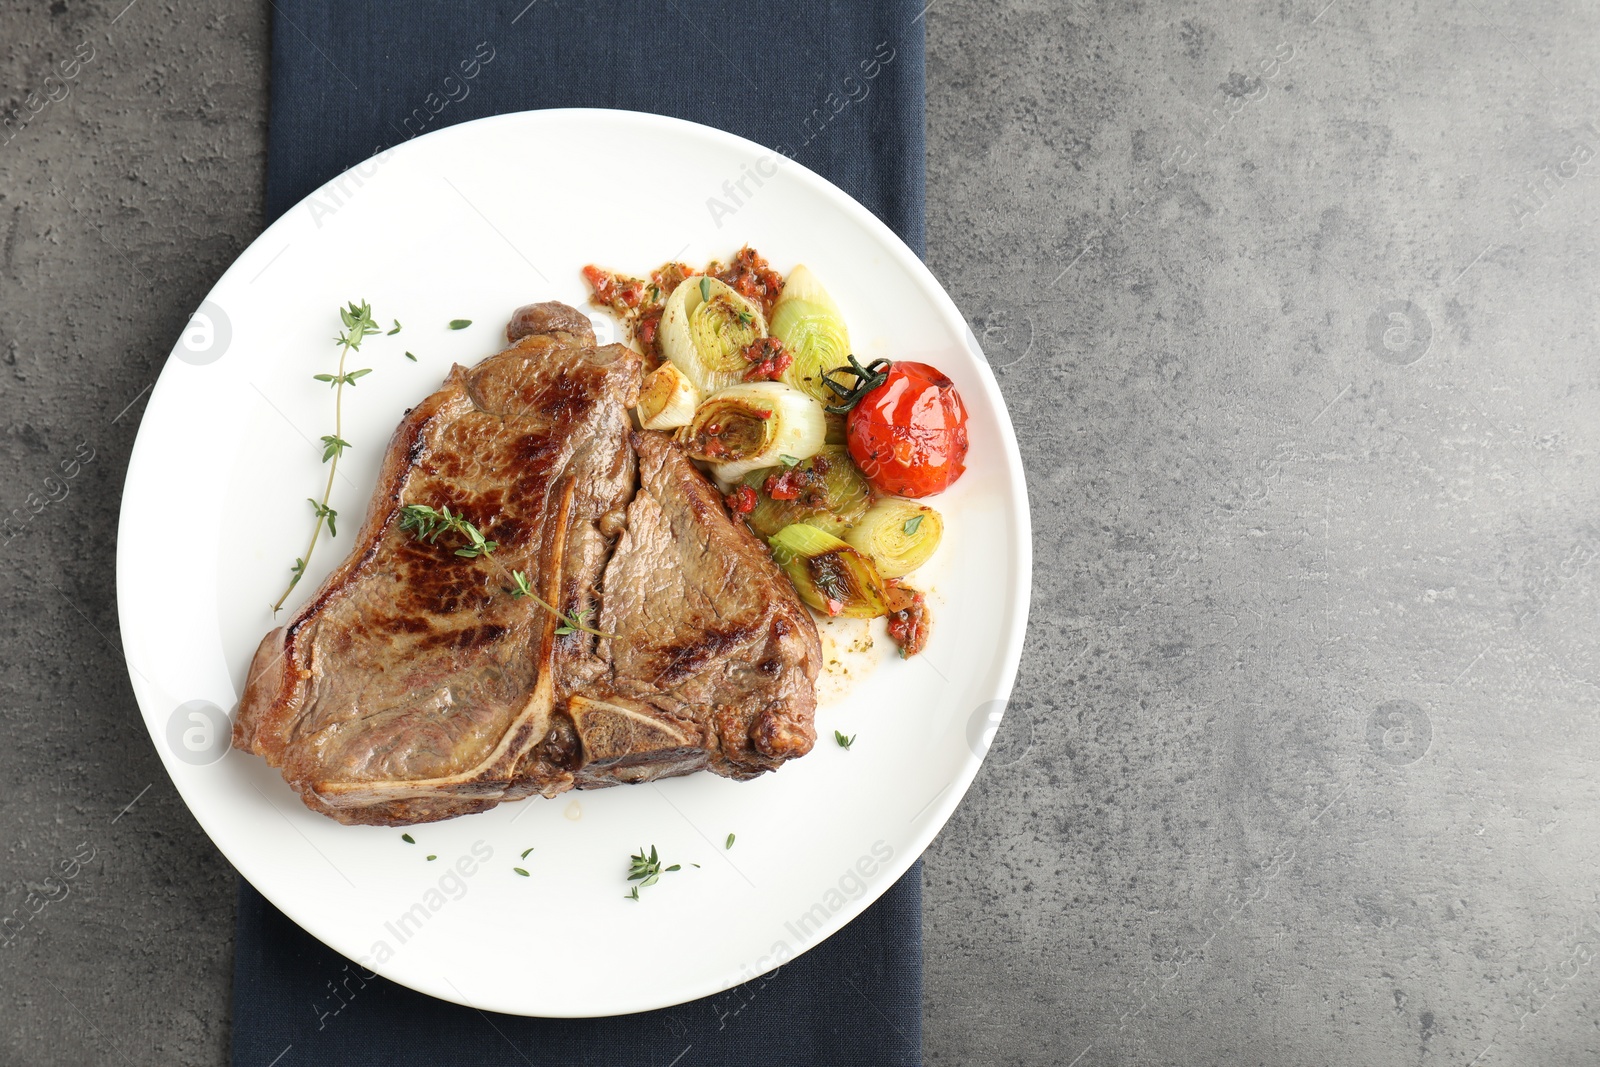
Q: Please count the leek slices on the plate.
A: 7